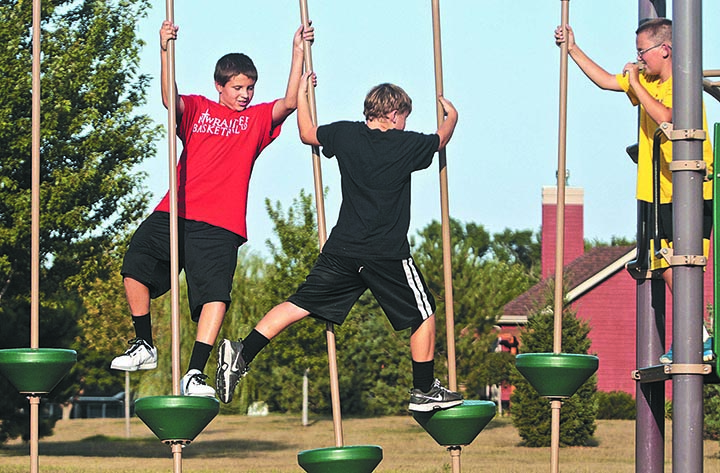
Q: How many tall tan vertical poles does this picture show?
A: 5